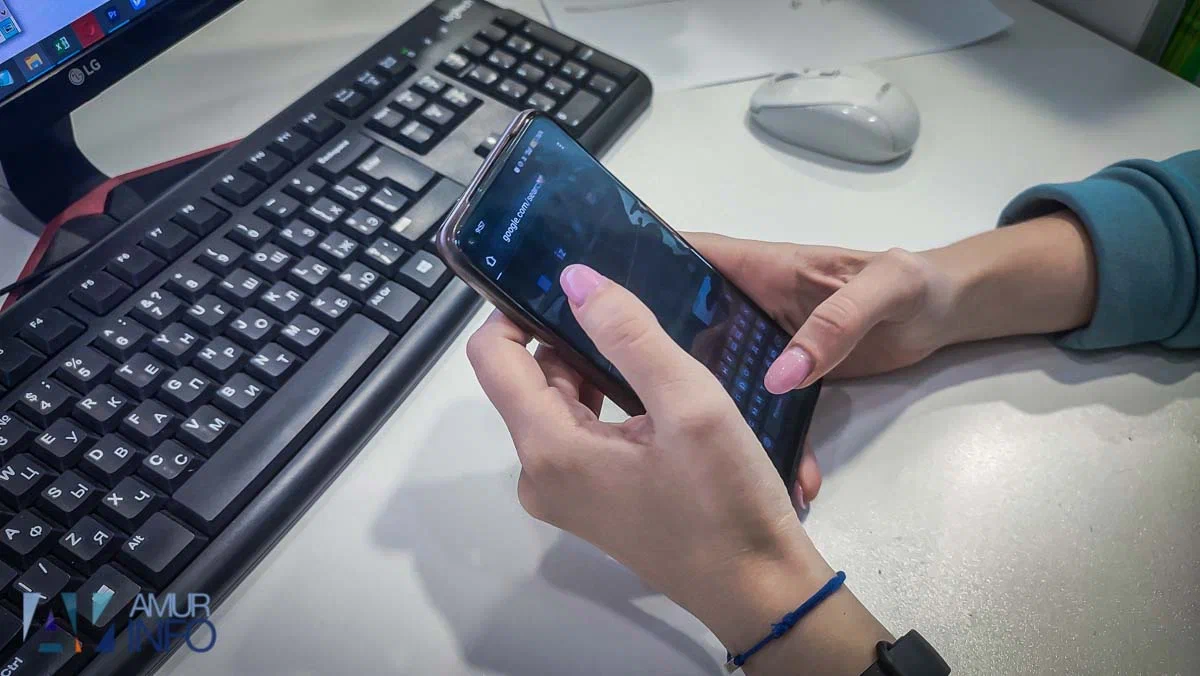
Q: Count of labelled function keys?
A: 9